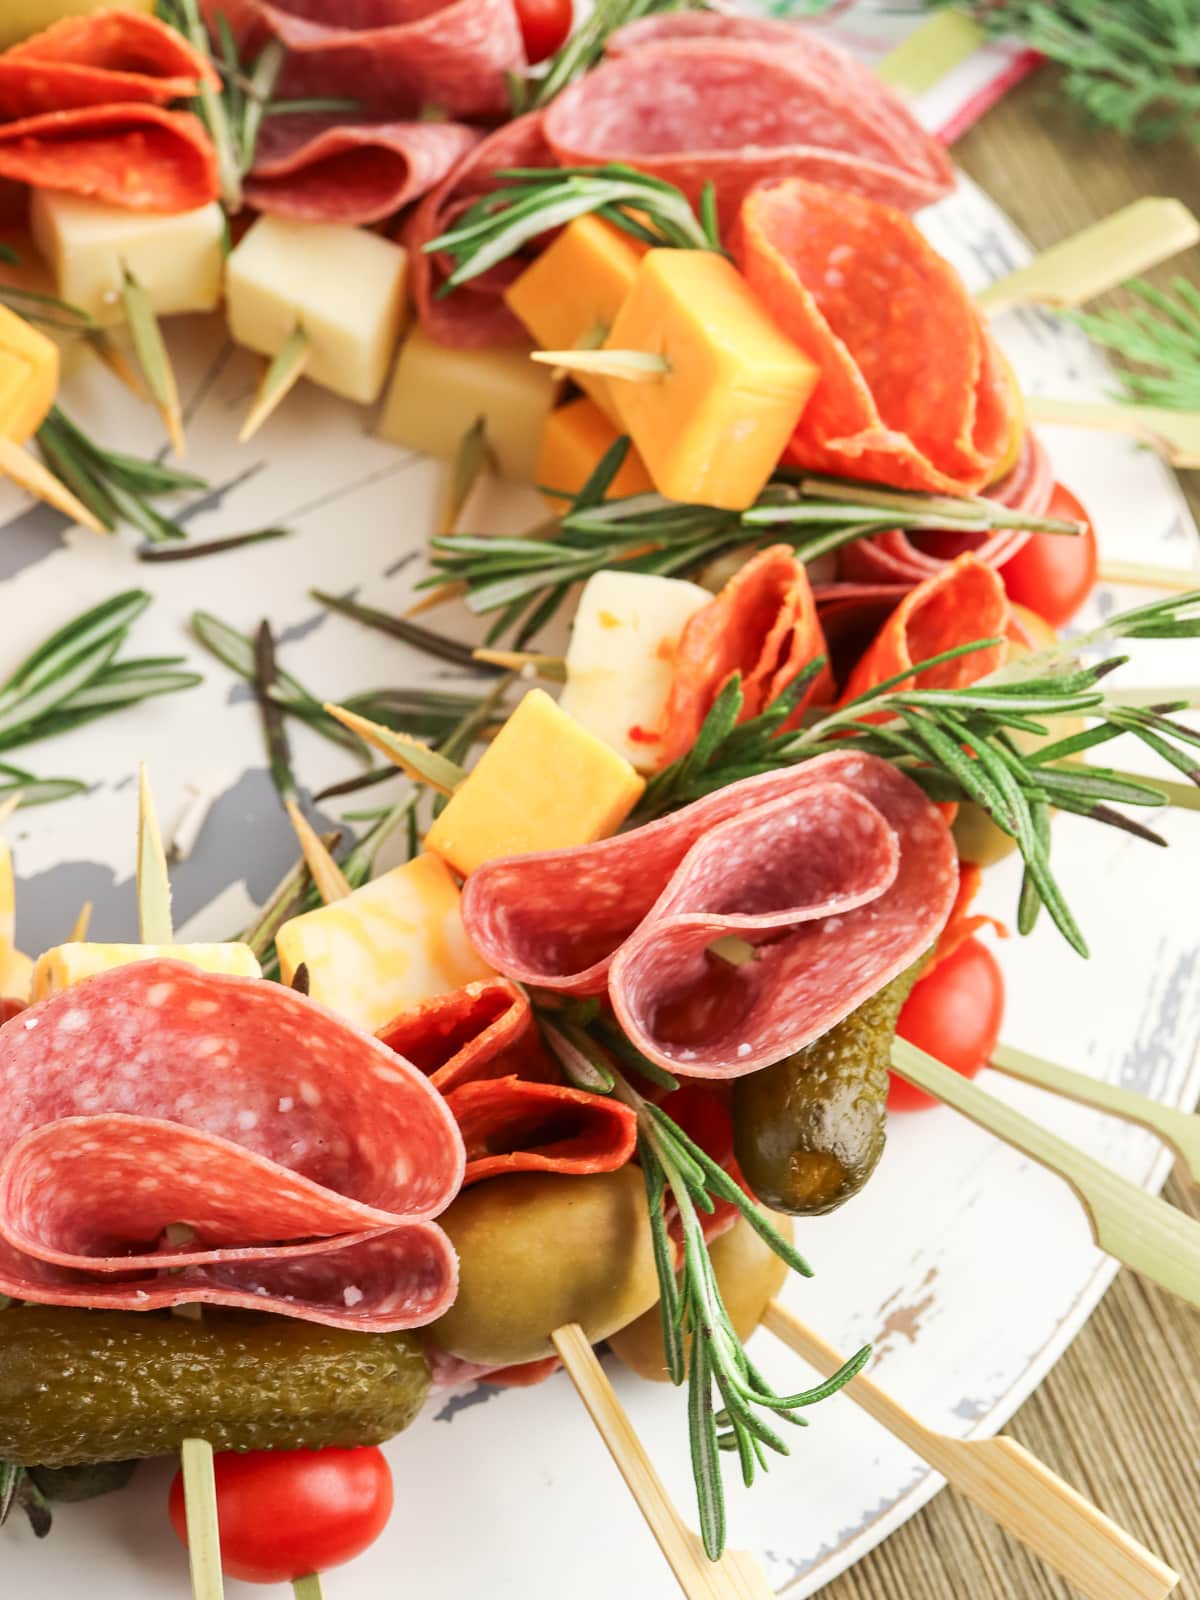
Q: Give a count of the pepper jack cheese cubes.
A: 1